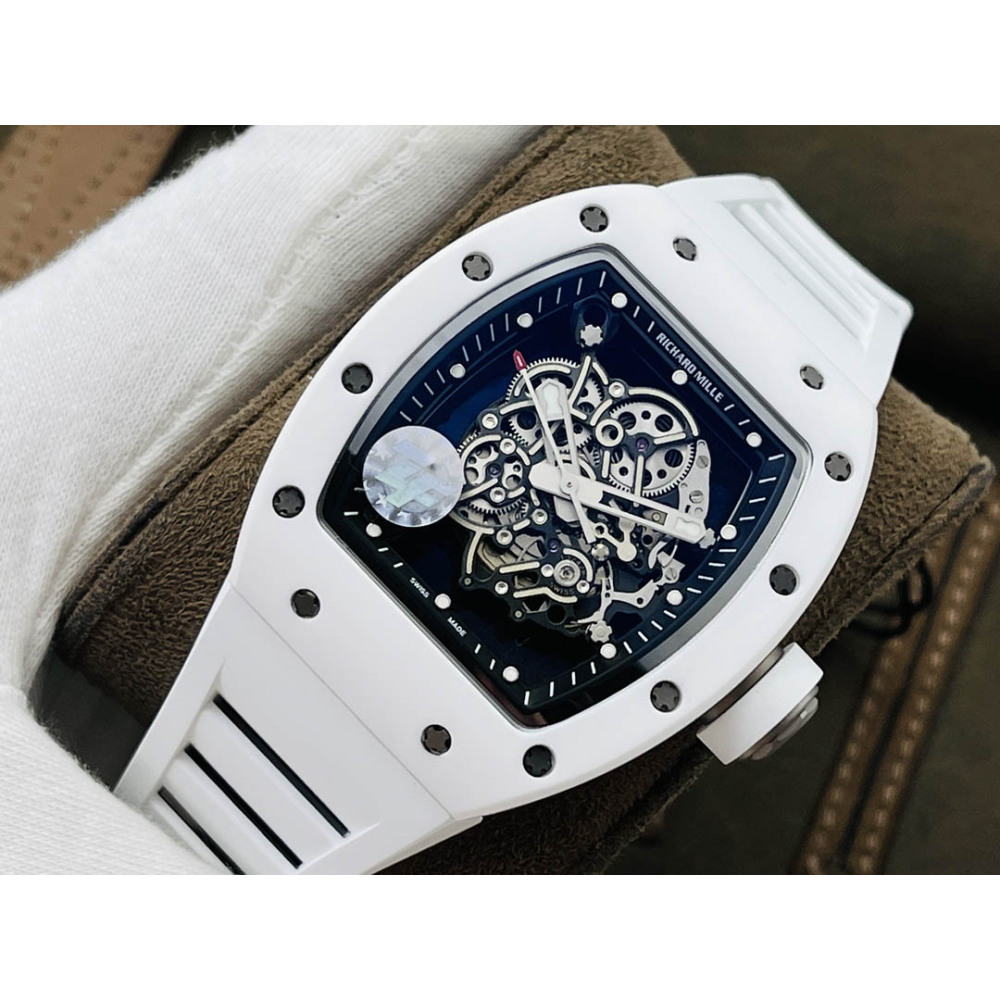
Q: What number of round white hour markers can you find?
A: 11